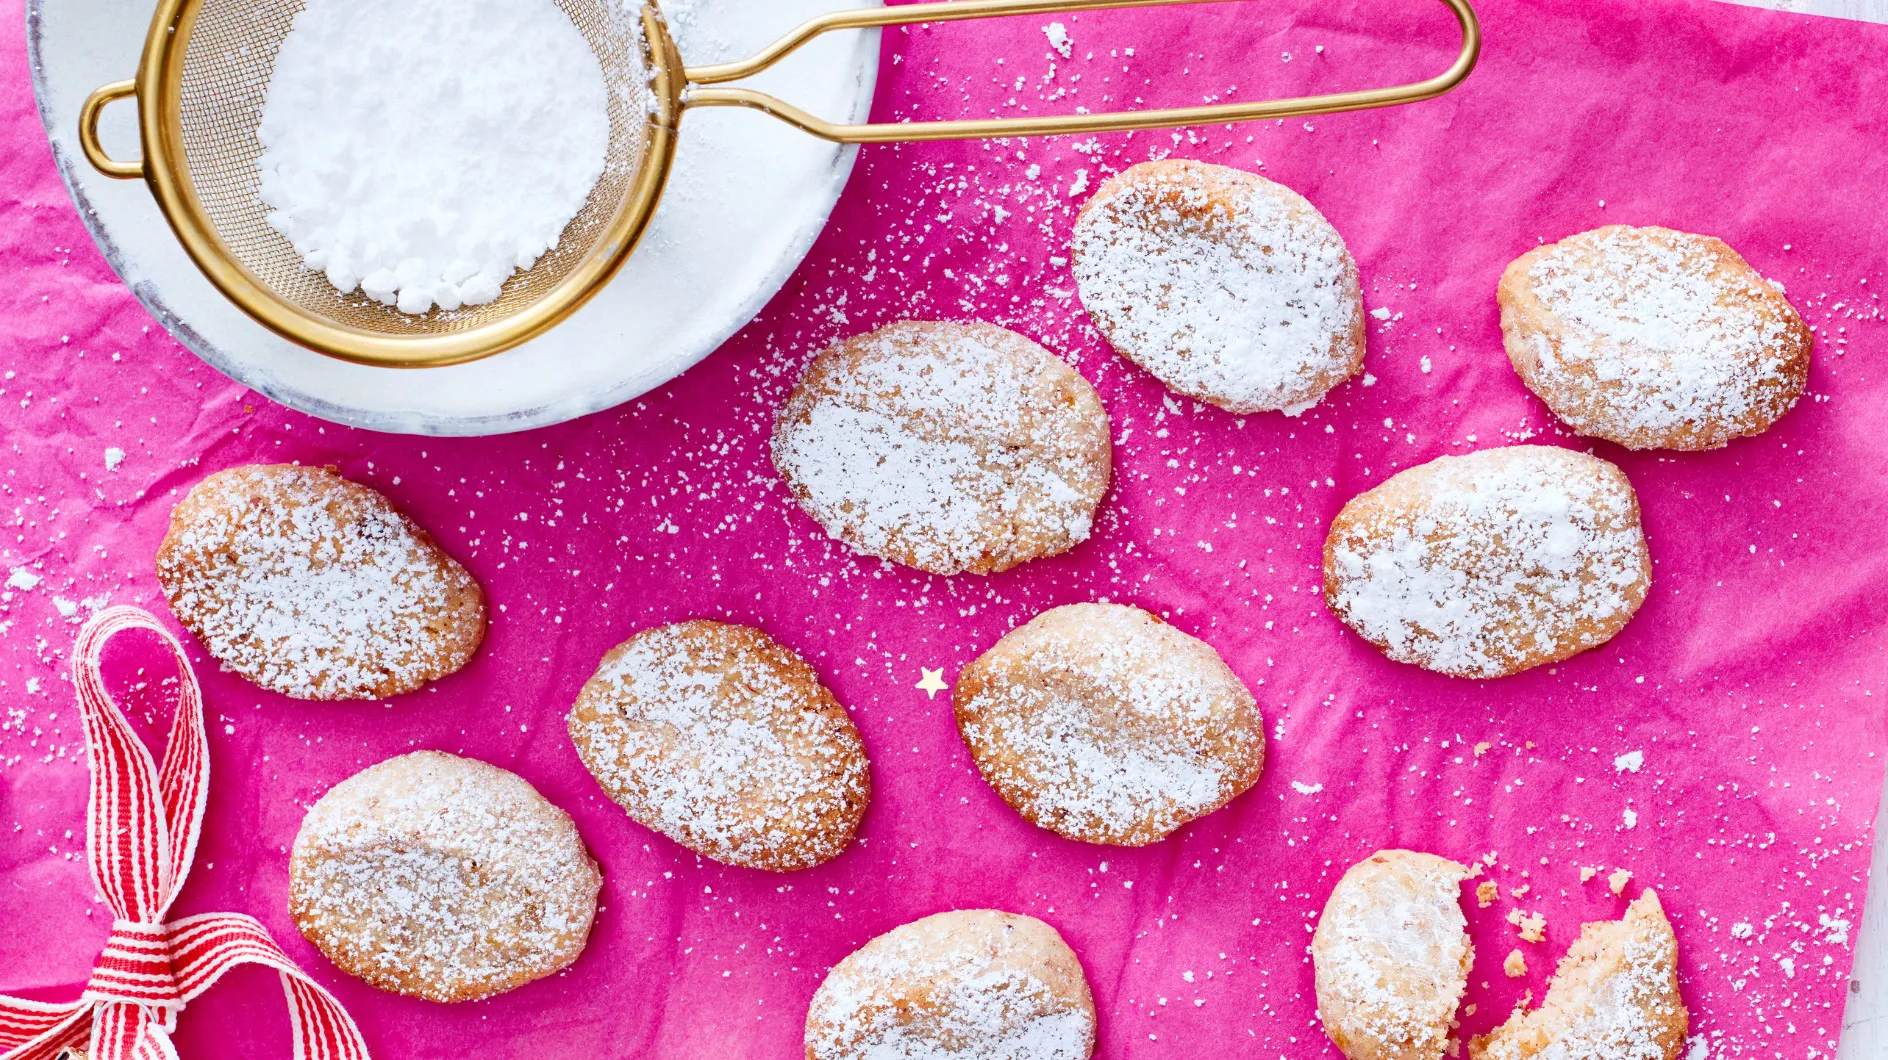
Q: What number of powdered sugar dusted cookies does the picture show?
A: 10